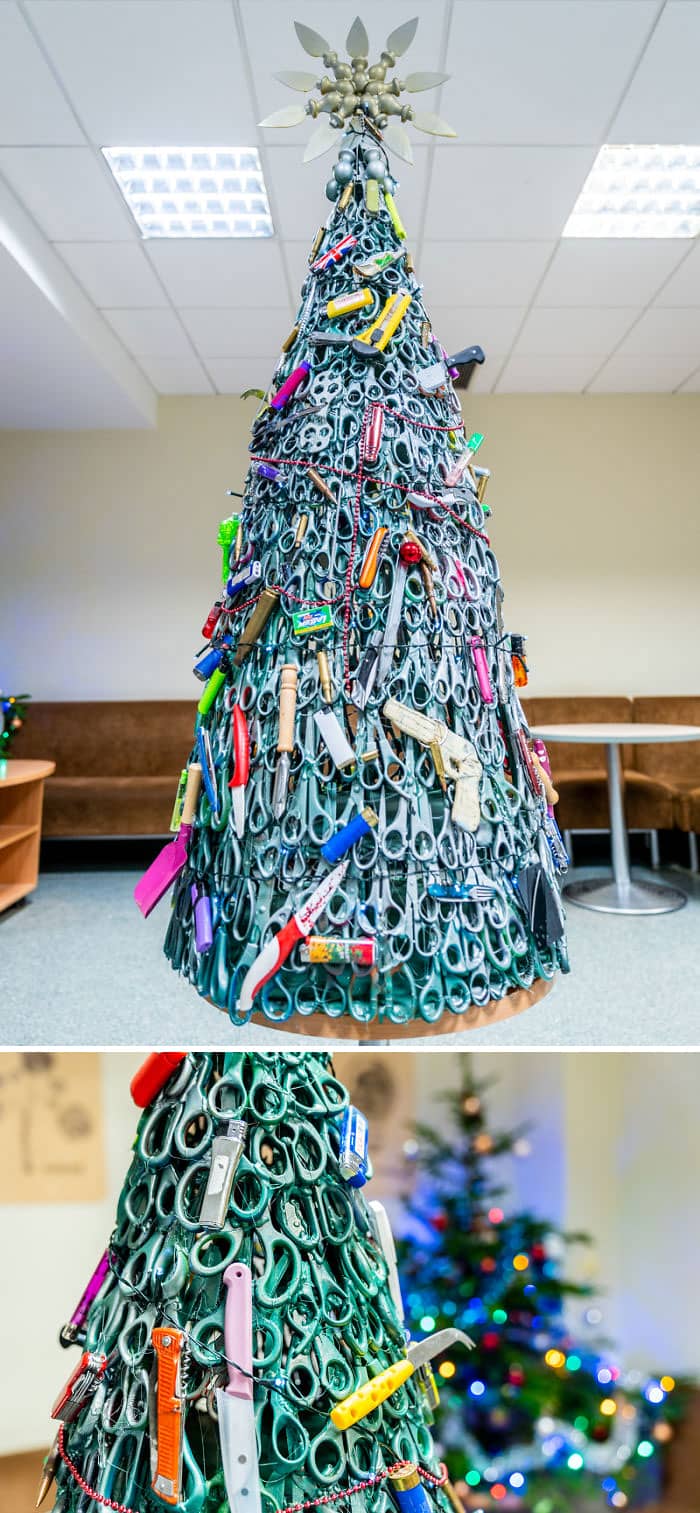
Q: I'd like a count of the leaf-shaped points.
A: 9